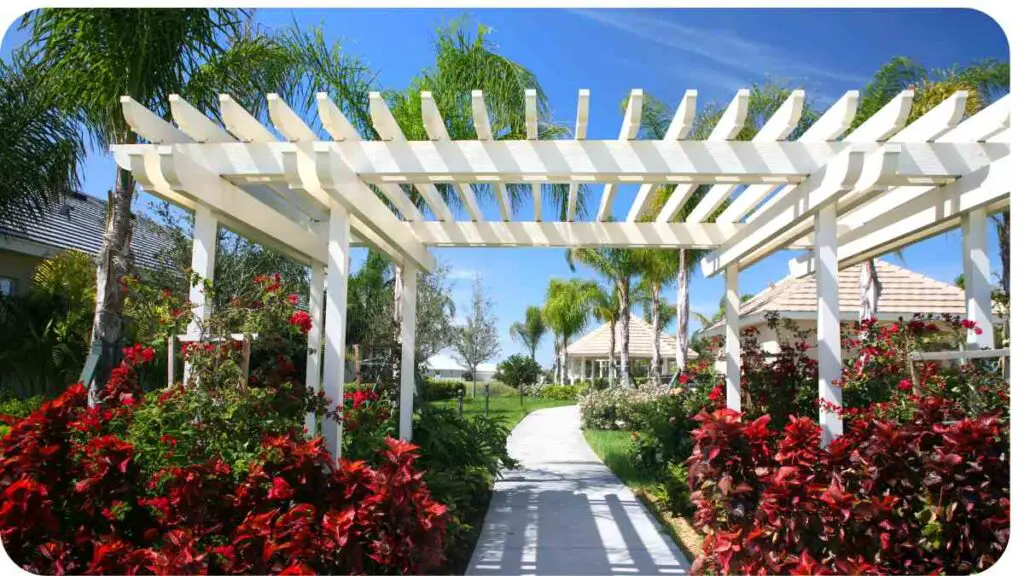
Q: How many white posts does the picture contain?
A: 7